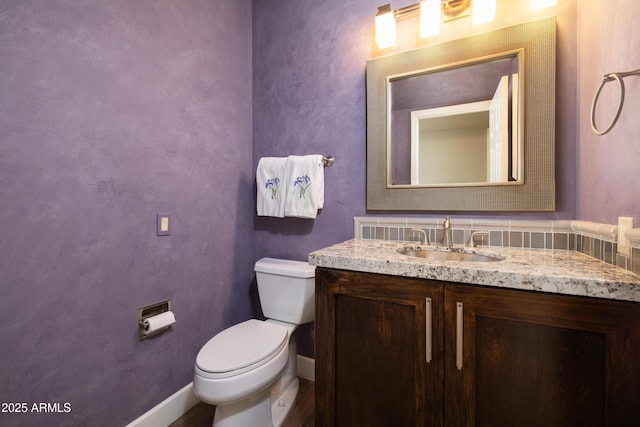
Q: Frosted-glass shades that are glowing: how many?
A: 4